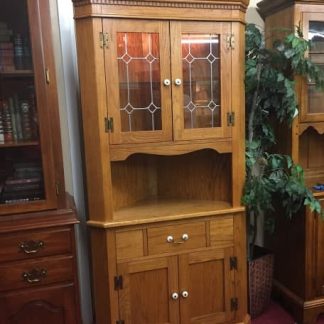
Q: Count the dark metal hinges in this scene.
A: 8